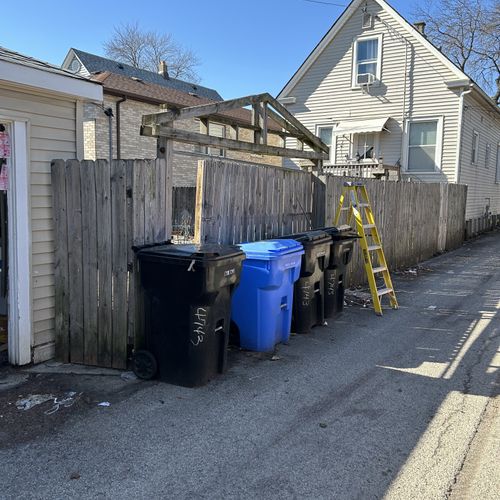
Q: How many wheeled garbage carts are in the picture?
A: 4